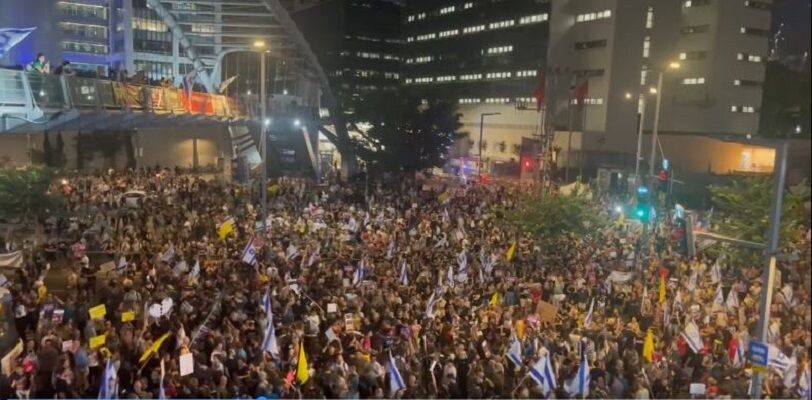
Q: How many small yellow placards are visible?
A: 3